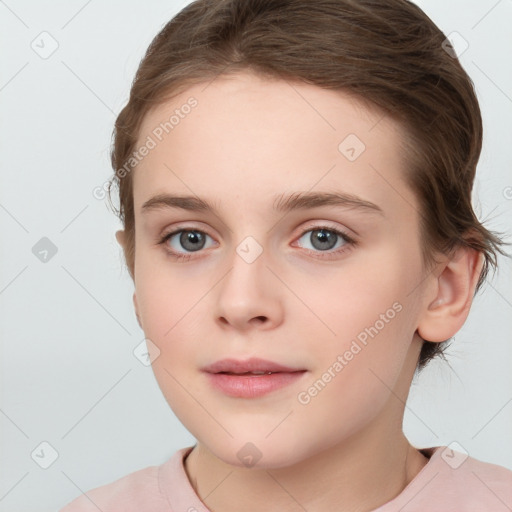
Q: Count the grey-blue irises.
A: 2